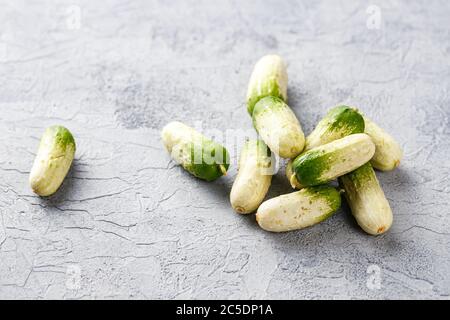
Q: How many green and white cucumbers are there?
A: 10